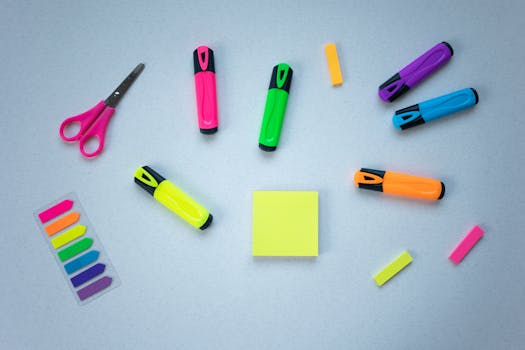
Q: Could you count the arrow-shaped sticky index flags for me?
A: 7